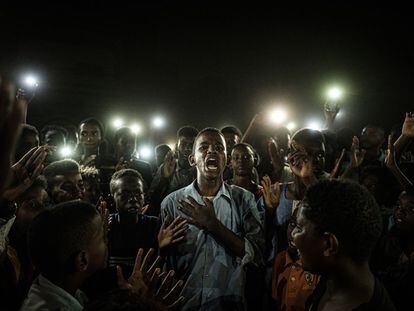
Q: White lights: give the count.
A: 10